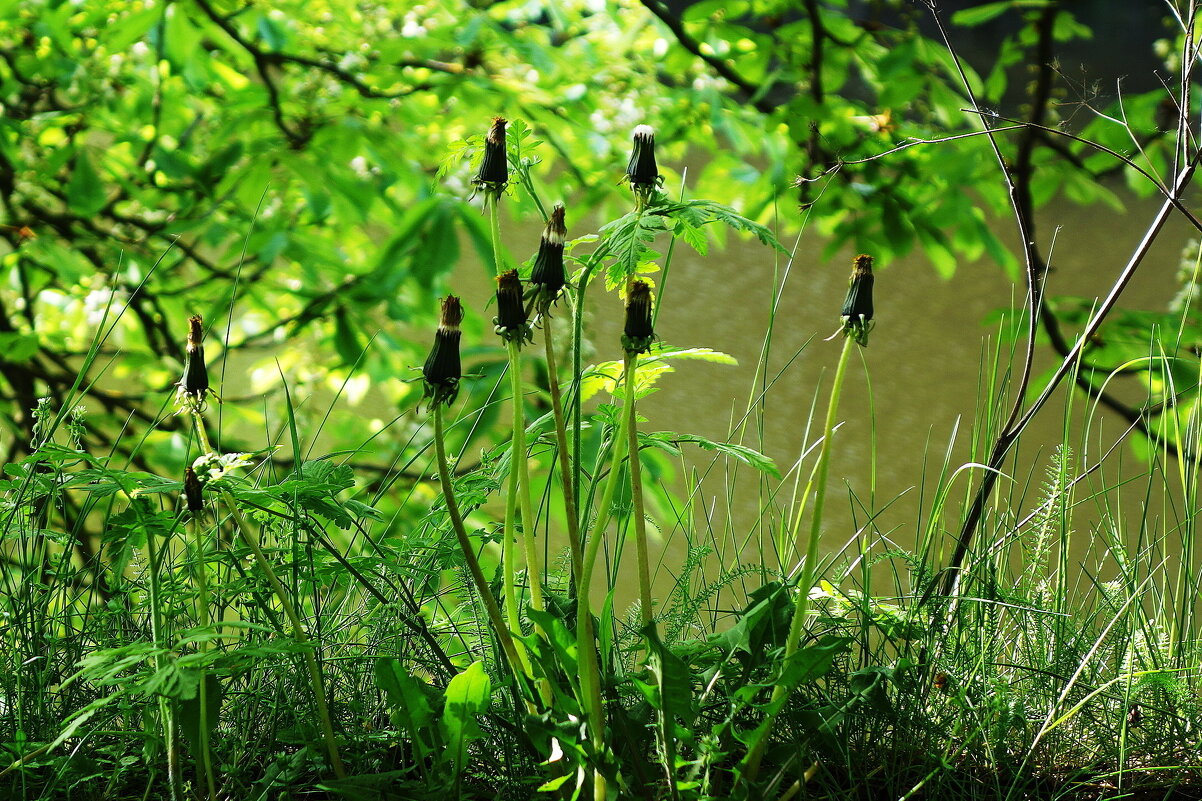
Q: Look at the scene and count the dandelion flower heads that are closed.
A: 9